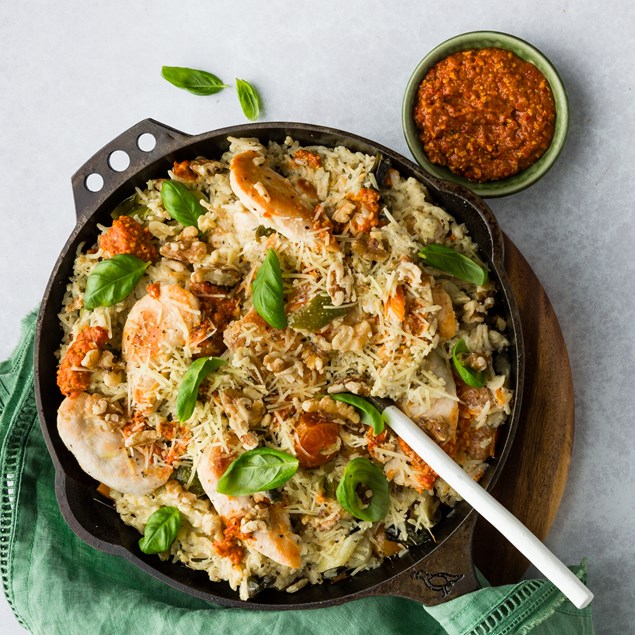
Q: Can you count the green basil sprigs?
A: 12